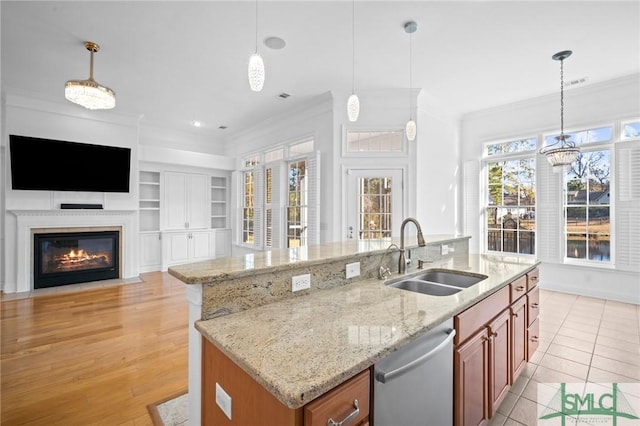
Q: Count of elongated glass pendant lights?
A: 3